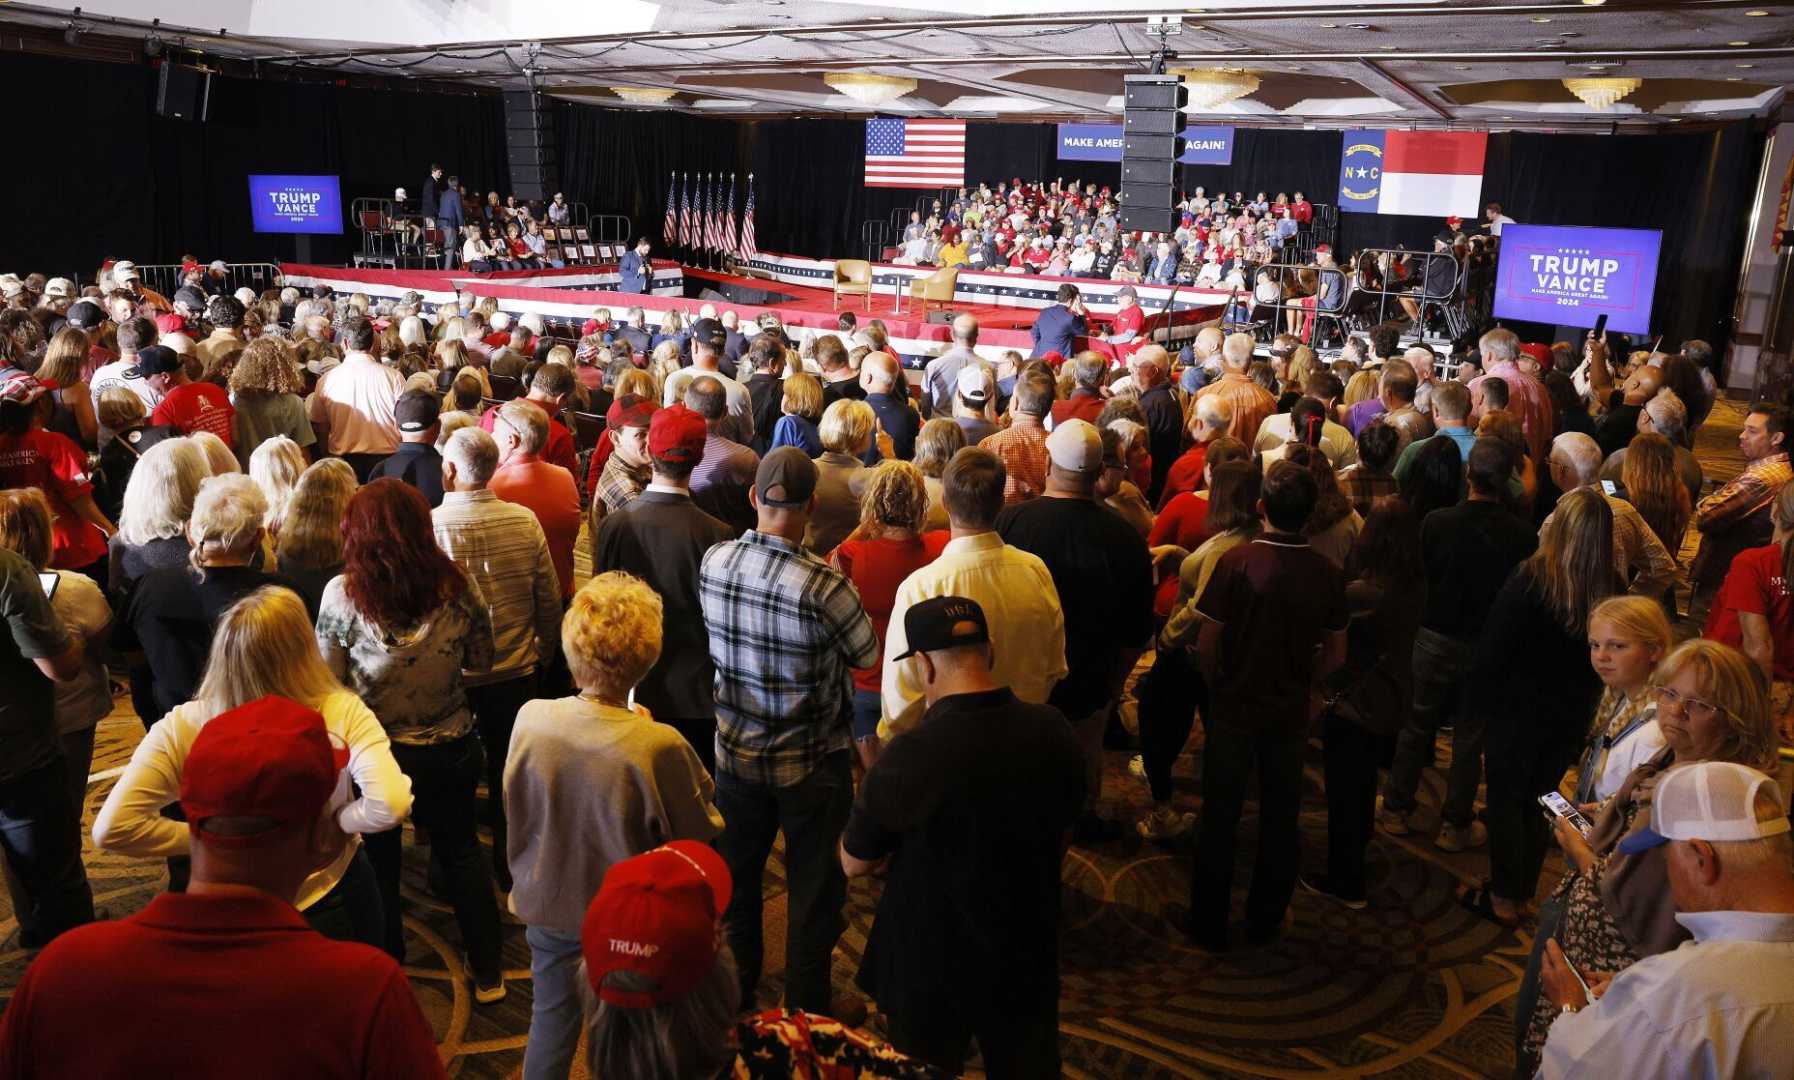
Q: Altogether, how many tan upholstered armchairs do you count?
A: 2